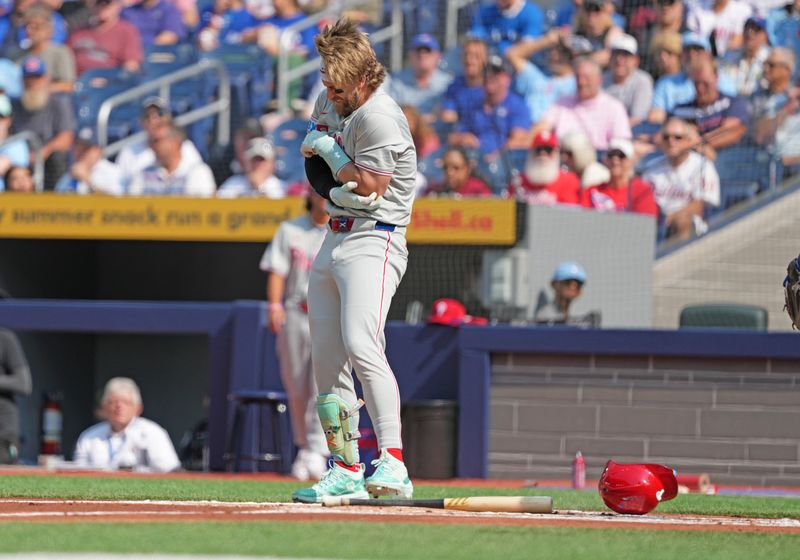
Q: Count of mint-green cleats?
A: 2